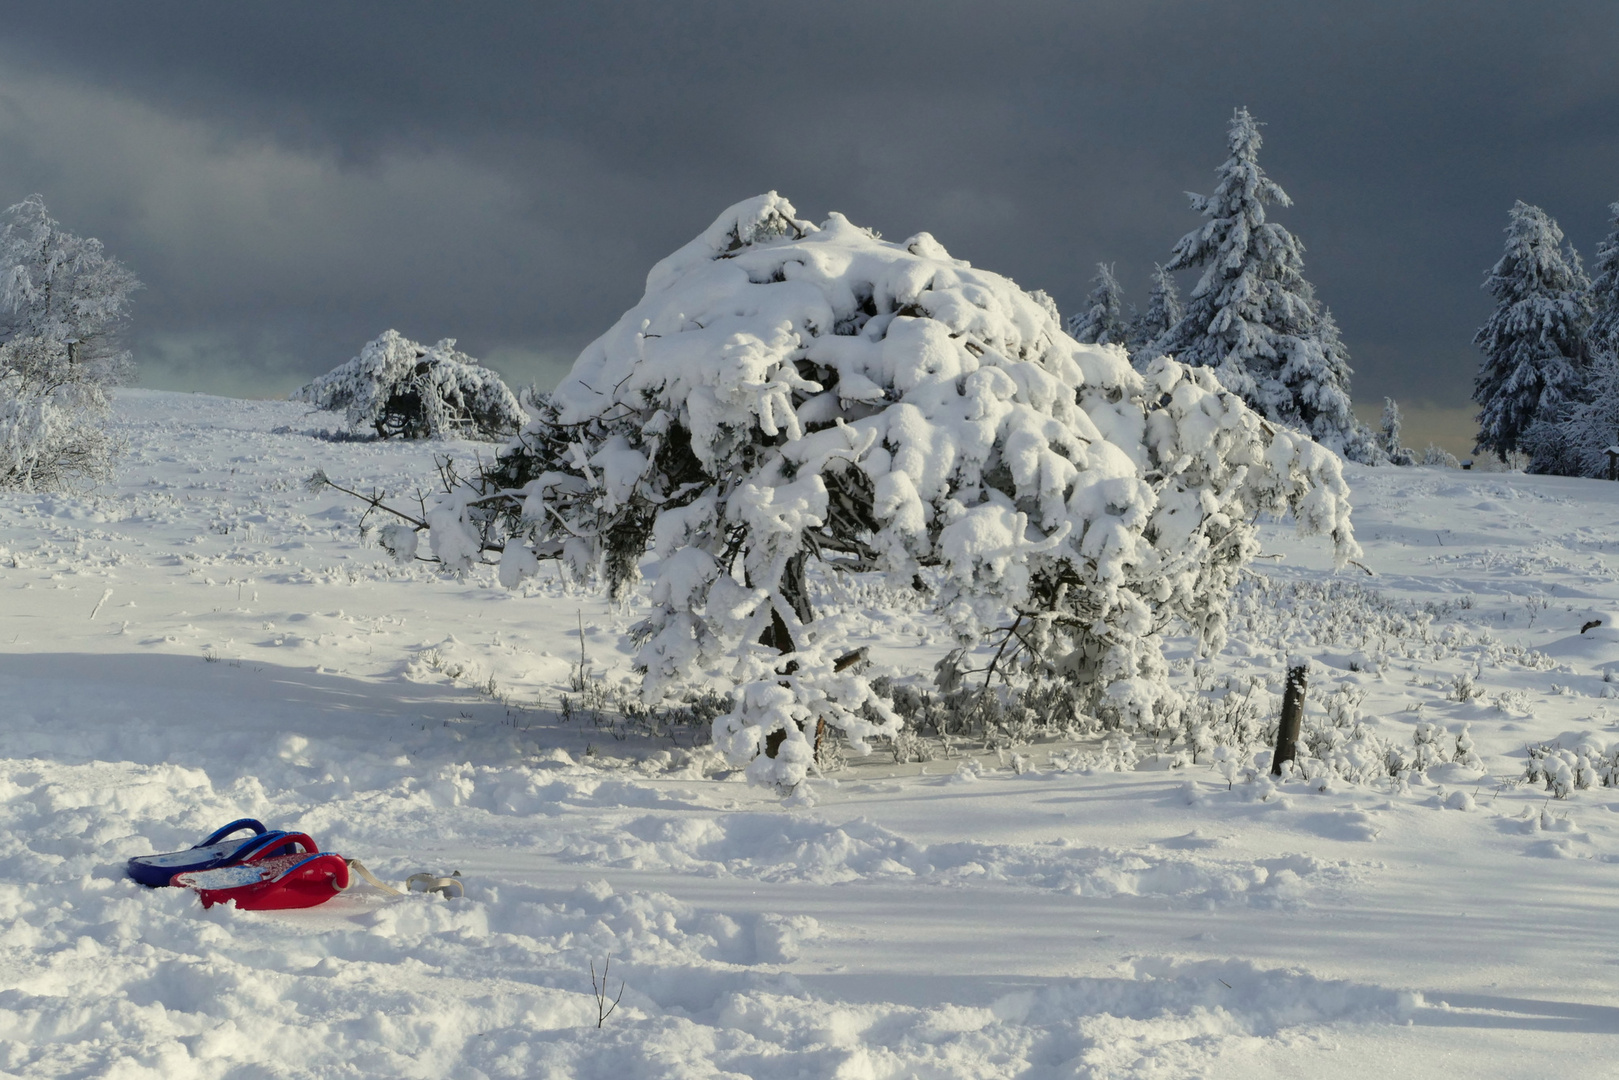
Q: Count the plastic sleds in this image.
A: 2